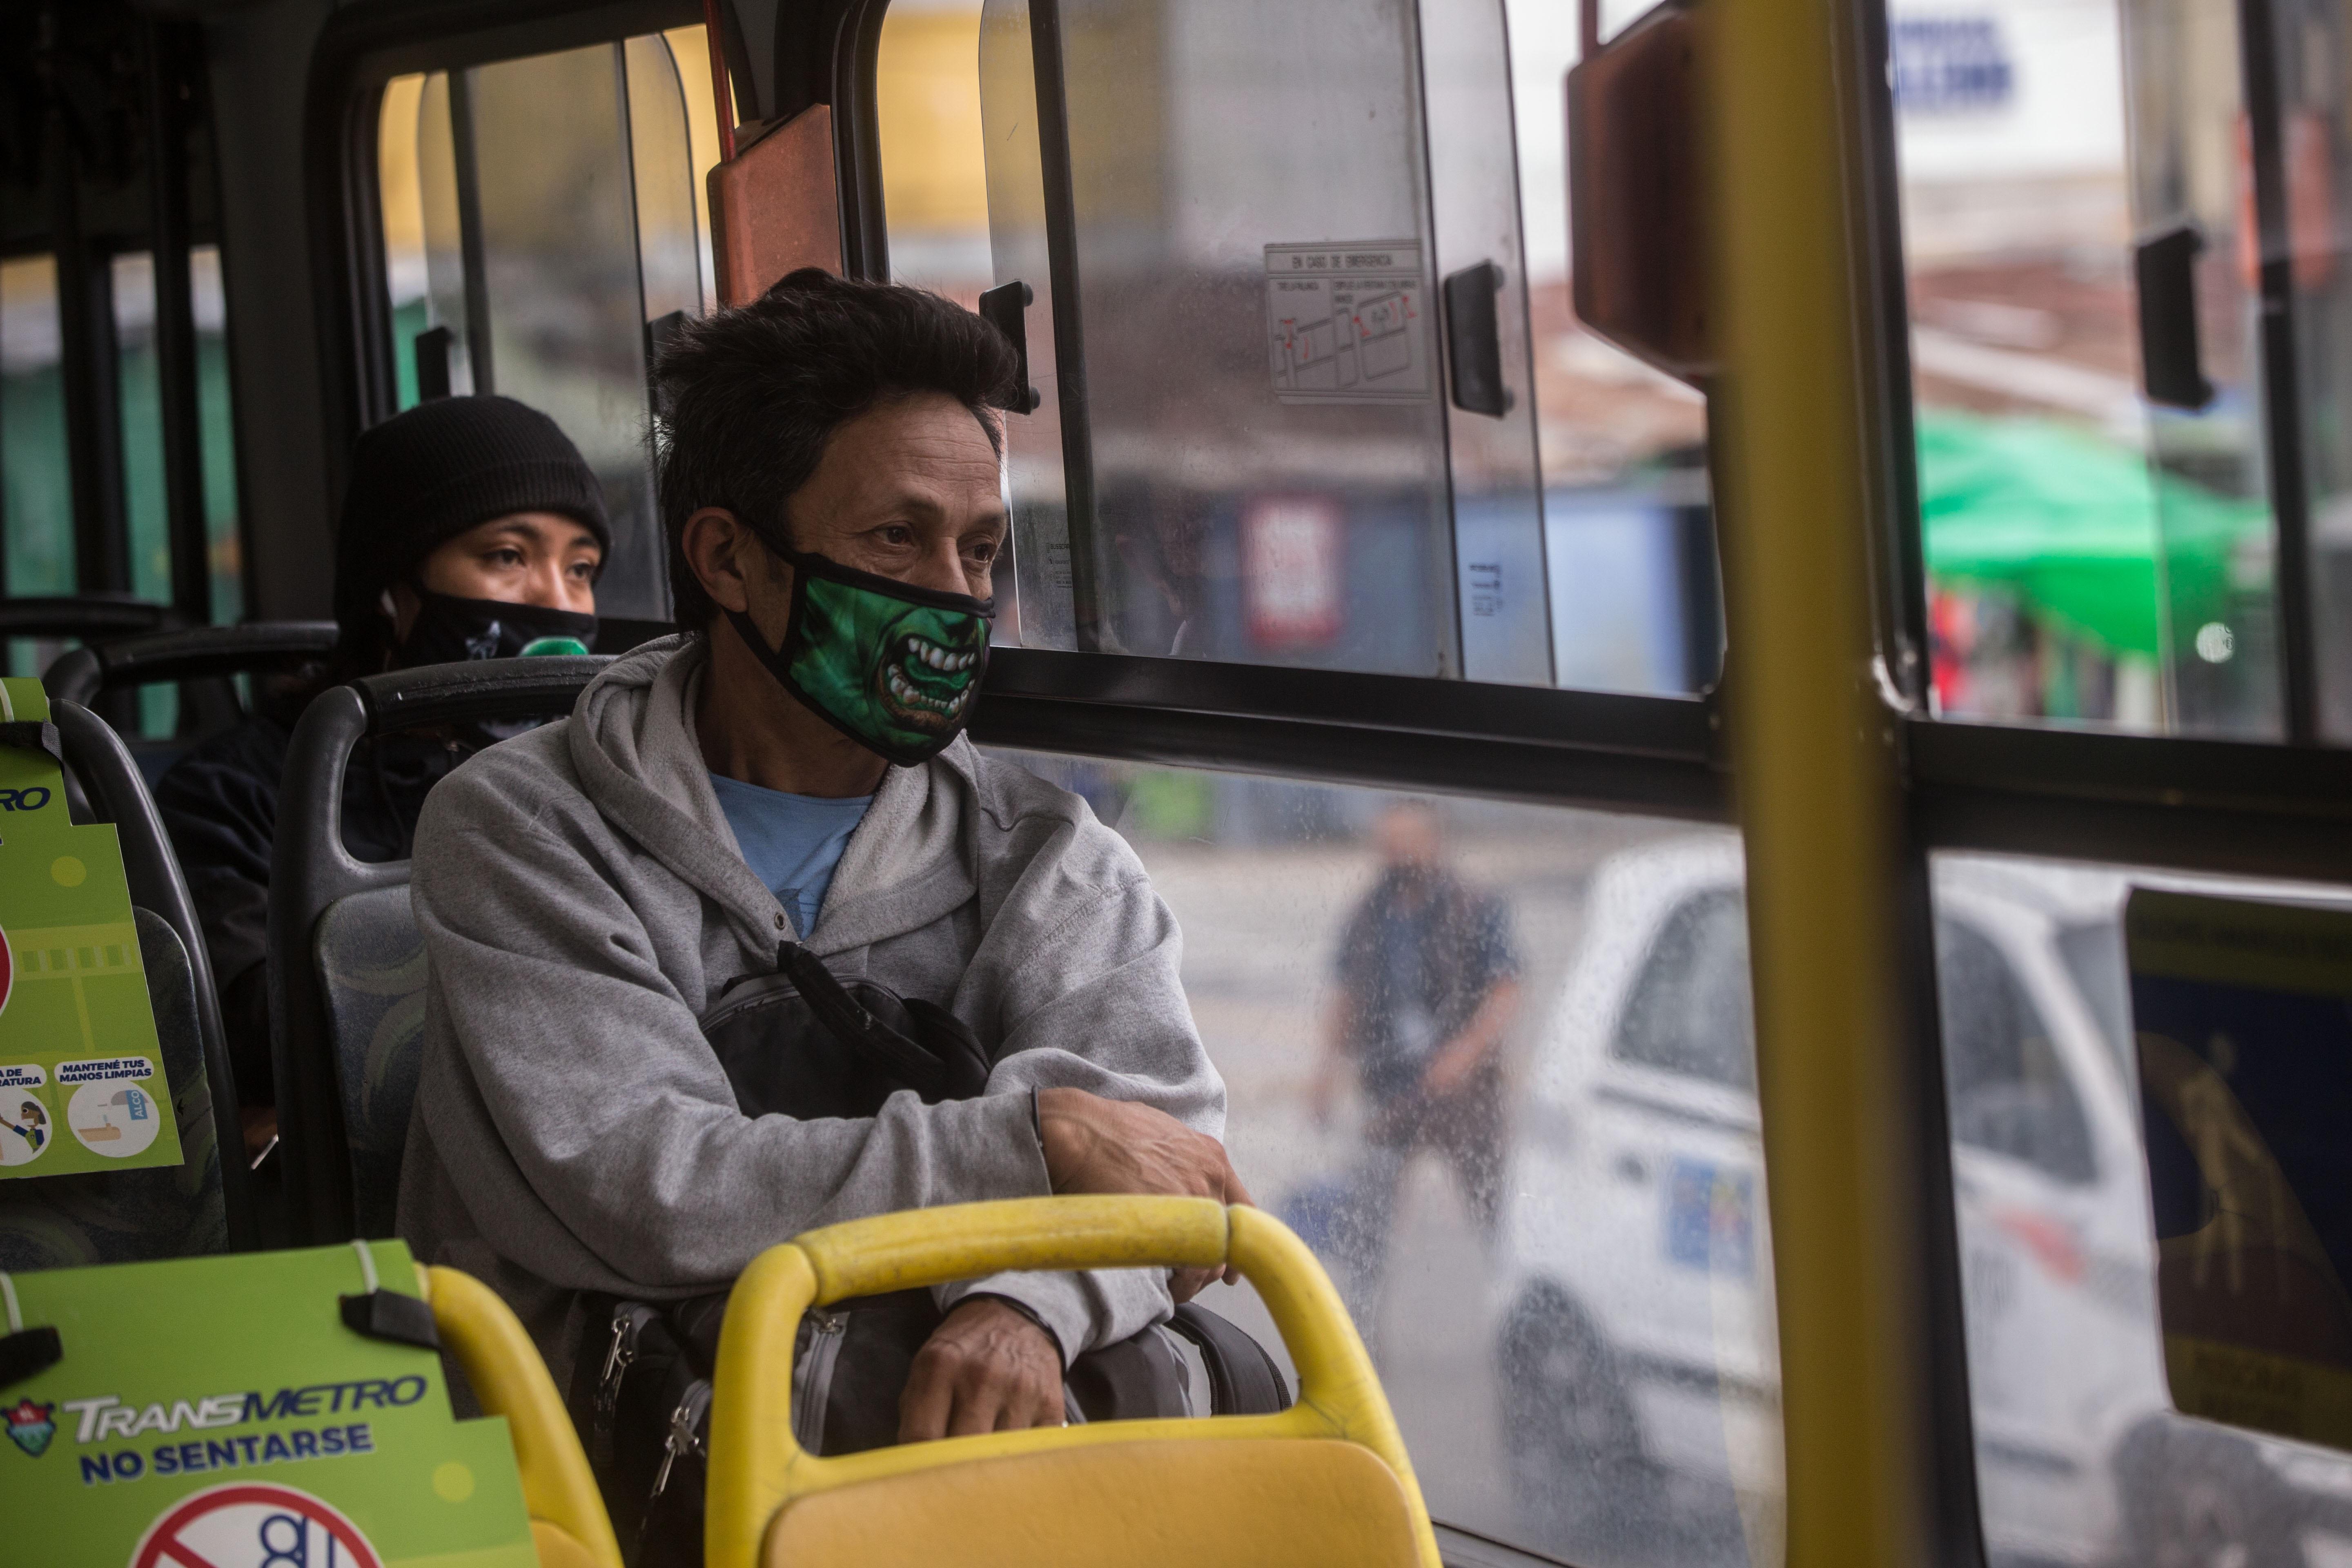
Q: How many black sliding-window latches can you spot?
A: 5